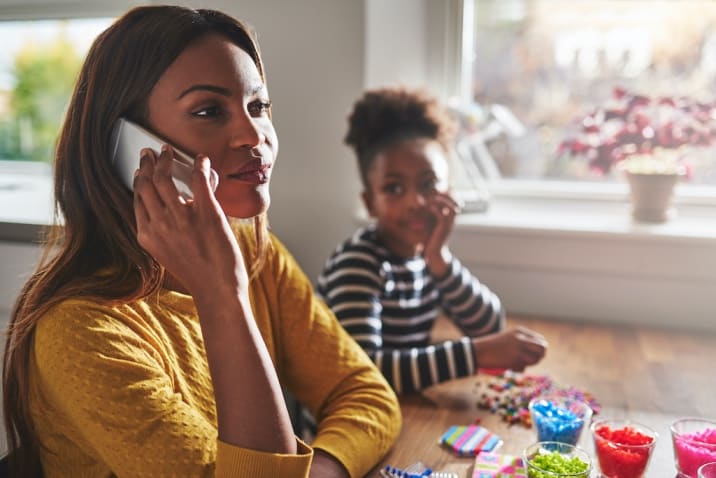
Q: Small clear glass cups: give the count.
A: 5